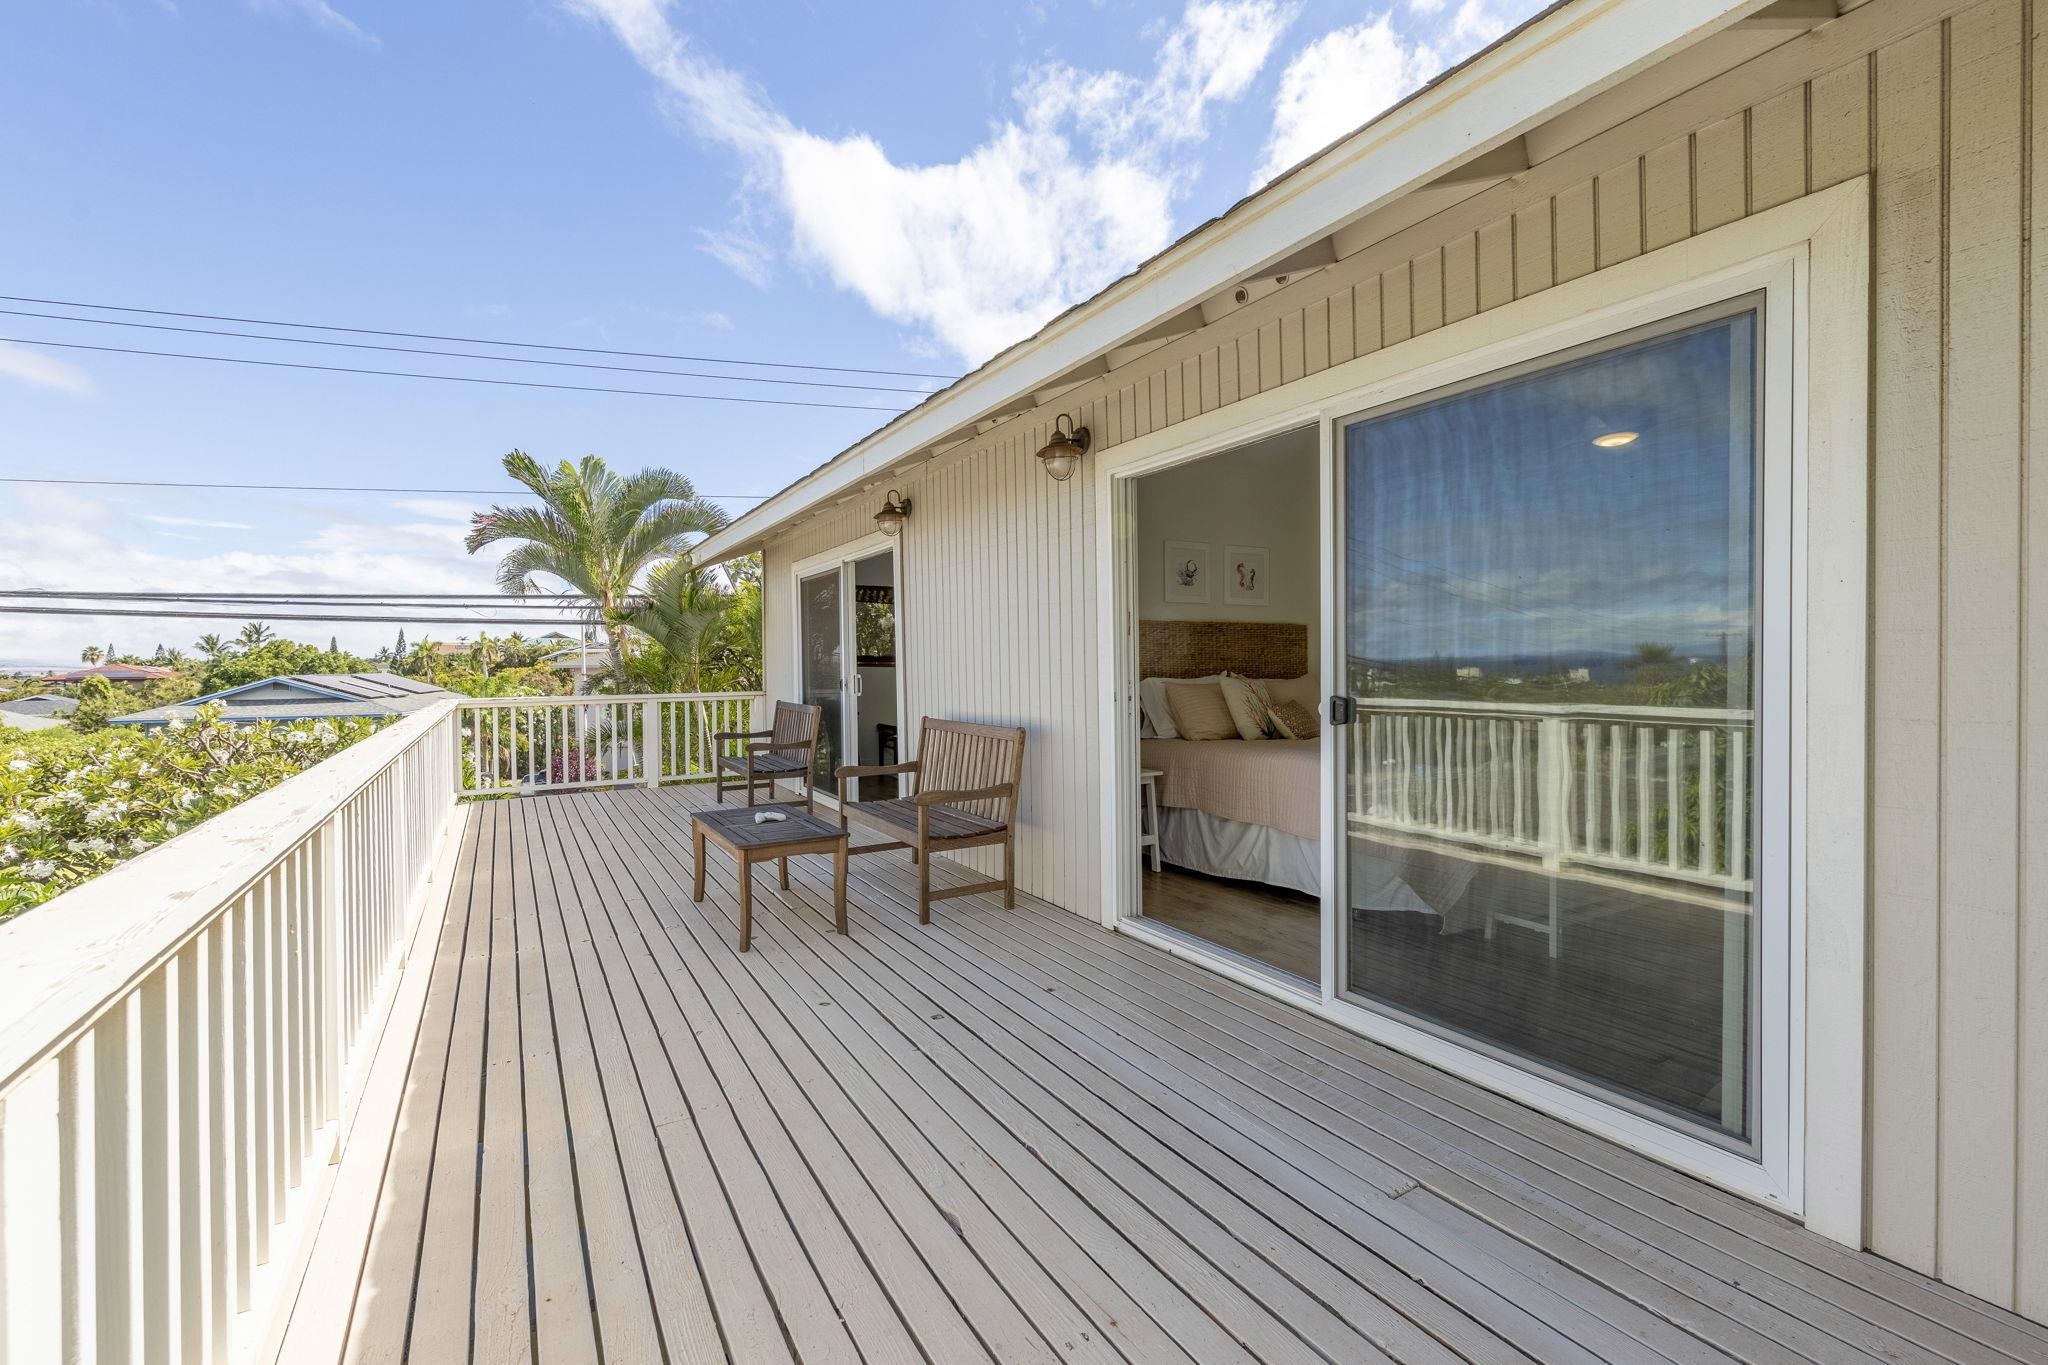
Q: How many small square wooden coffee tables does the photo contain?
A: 1